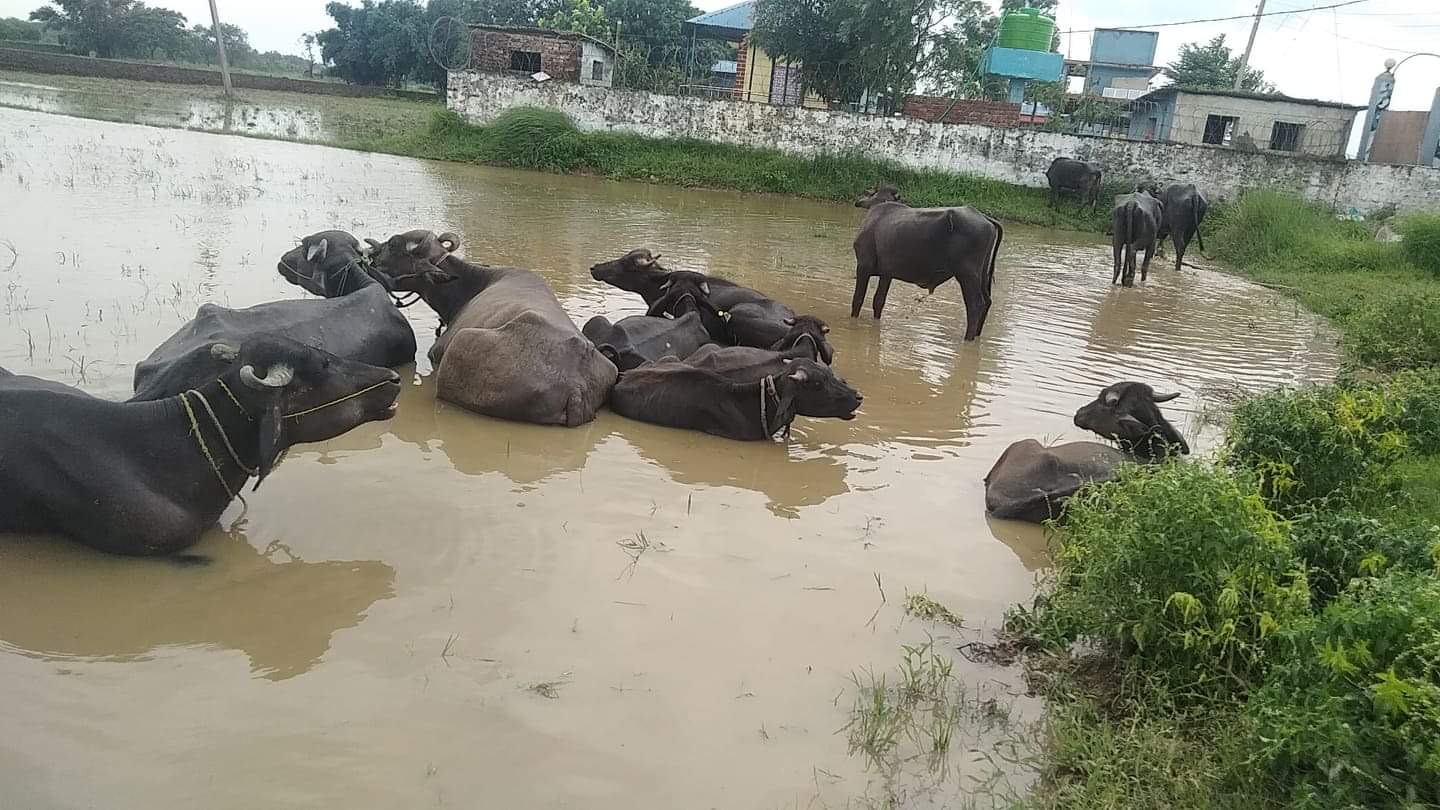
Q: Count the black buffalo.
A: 12